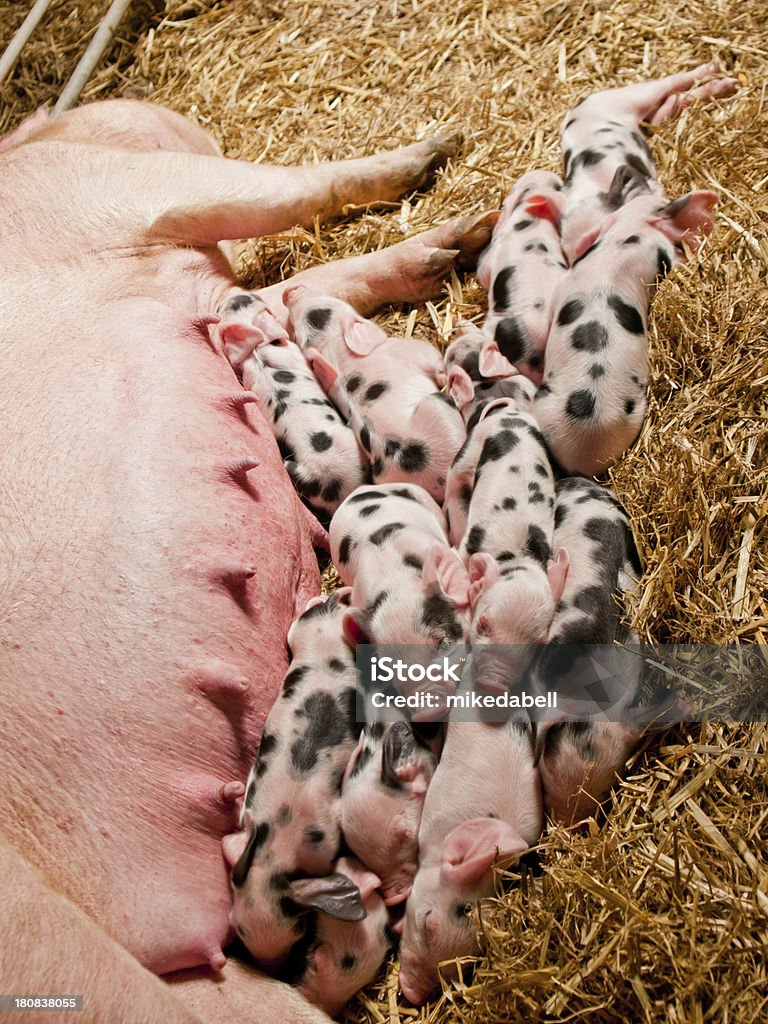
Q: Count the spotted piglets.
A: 13